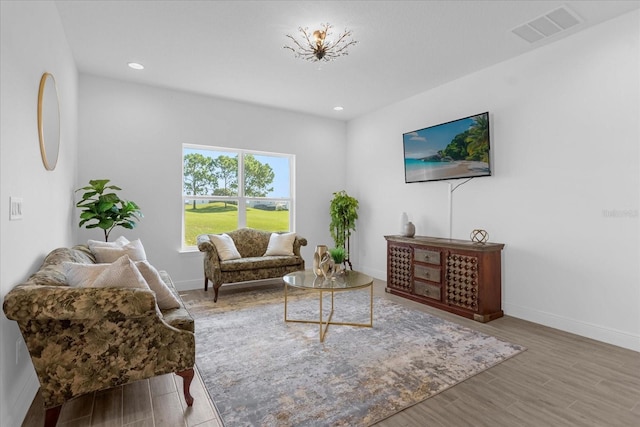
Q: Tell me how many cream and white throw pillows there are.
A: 6